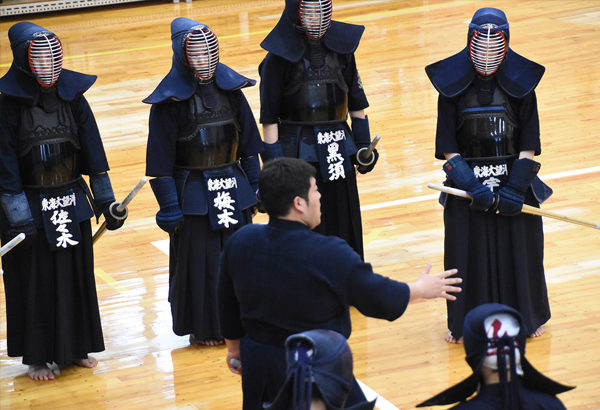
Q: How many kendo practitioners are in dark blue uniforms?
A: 7